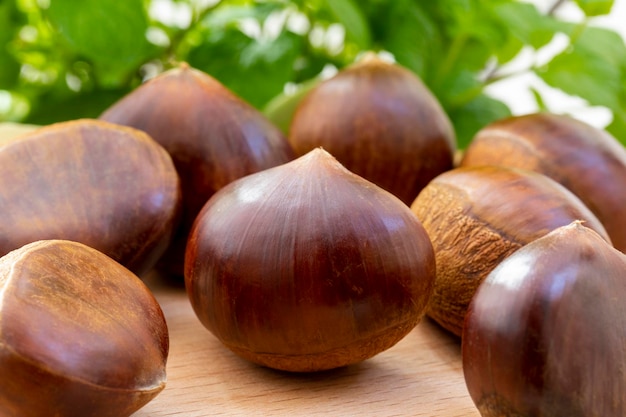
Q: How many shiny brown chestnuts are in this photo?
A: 8